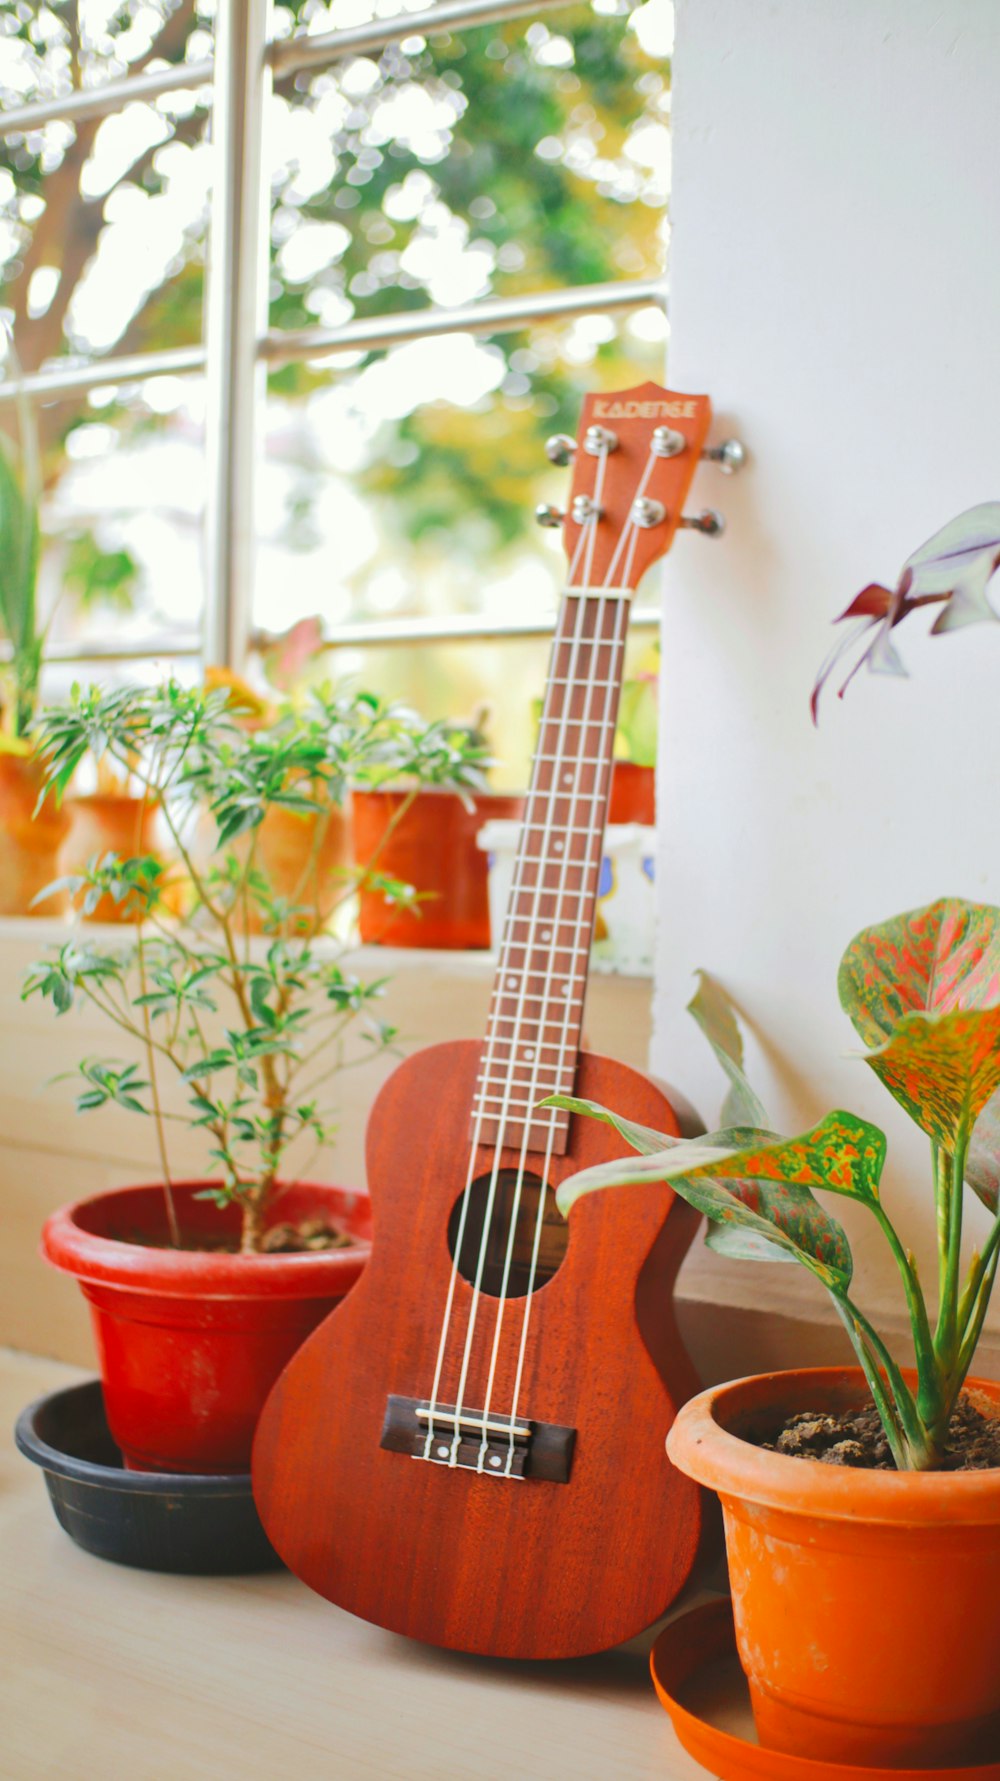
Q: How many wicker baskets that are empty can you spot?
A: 0